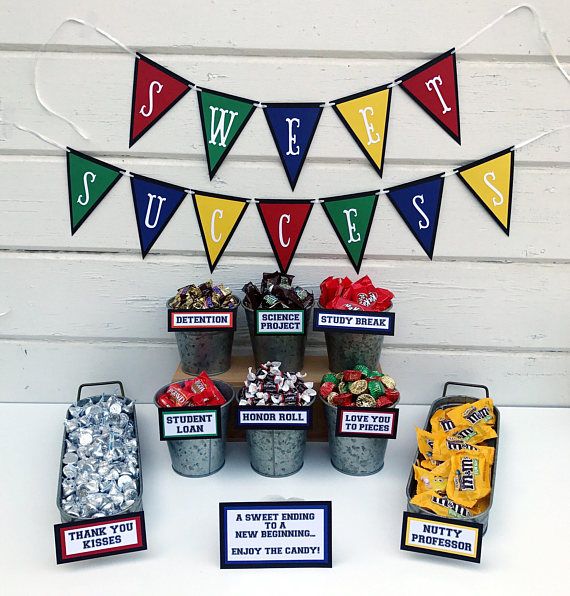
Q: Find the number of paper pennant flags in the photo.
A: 12